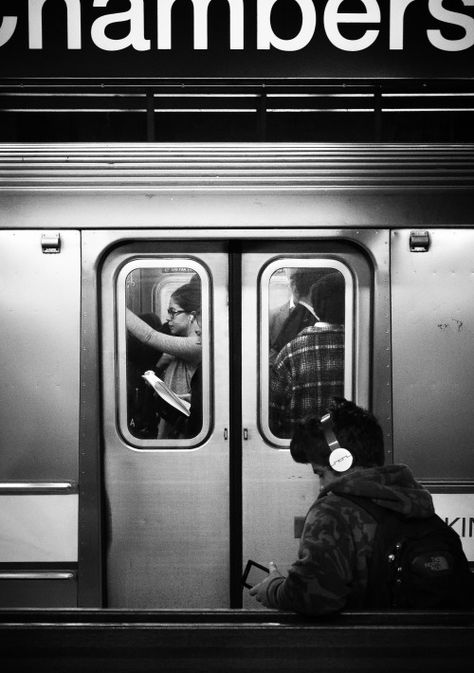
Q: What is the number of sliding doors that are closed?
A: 2